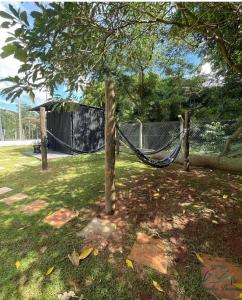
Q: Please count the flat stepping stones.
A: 7